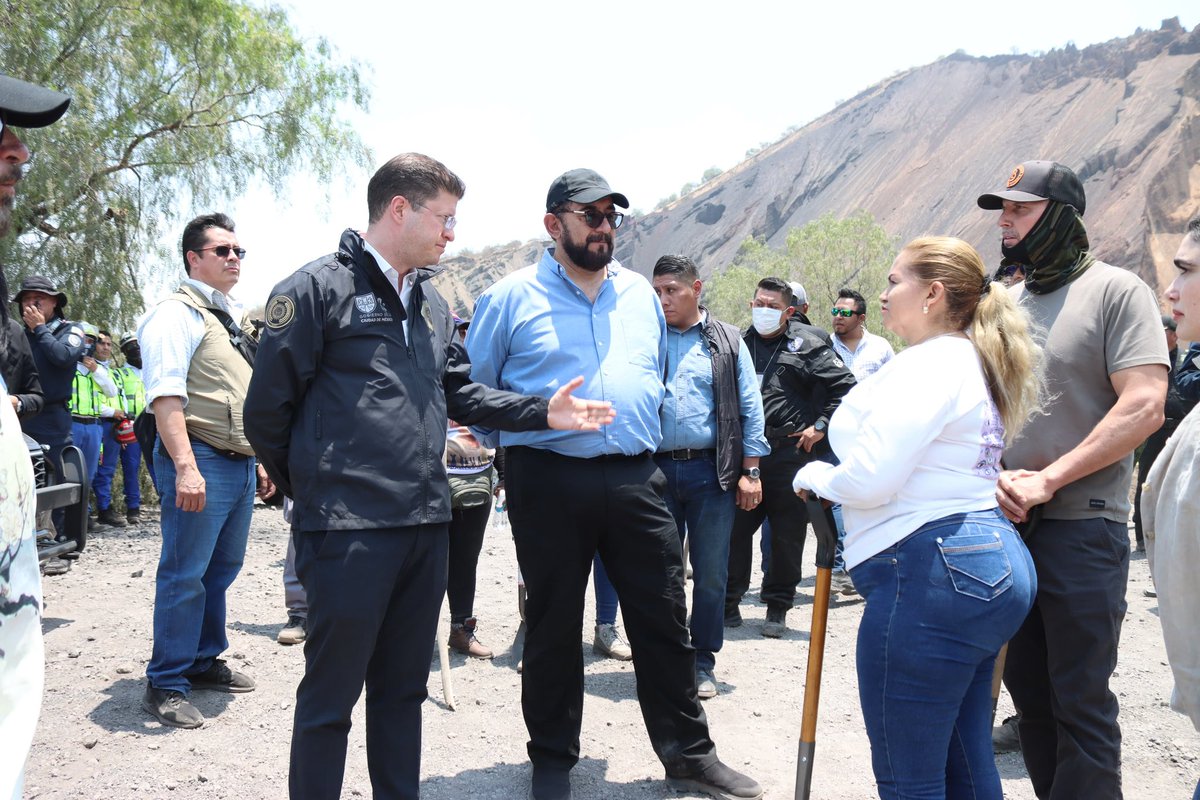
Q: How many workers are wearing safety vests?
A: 3